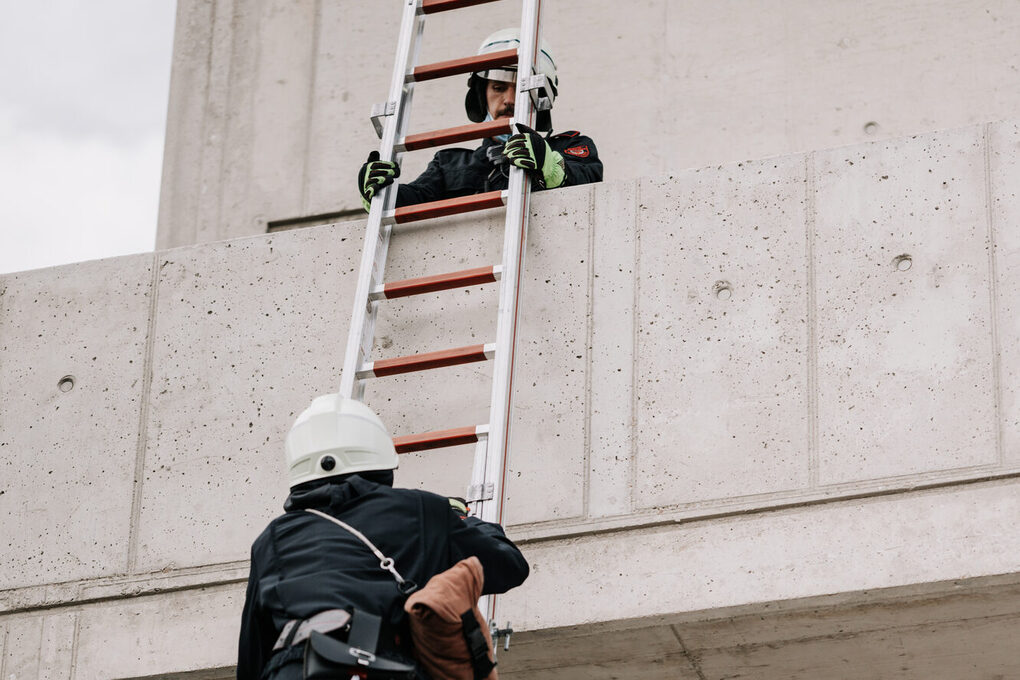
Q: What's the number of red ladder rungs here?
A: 7